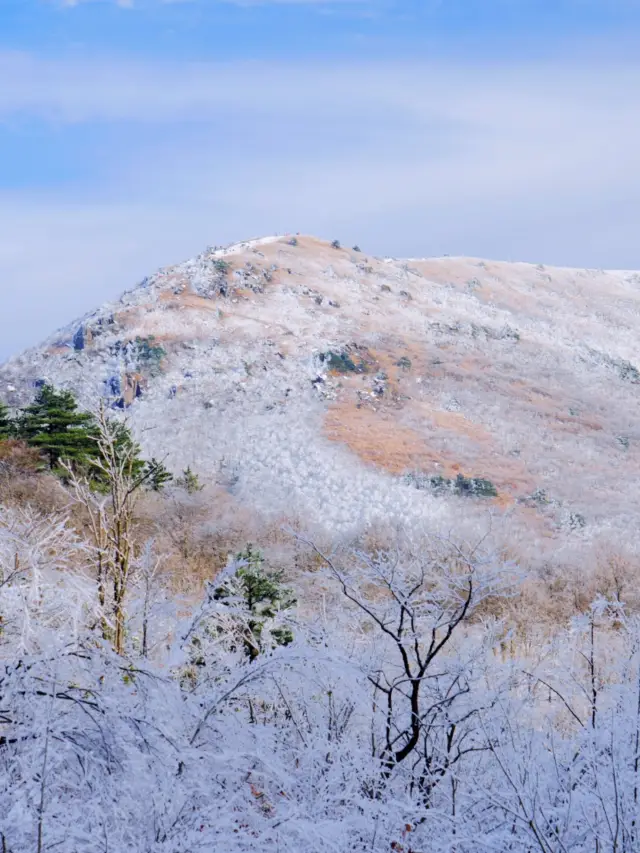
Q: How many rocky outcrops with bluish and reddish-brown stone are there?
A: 2